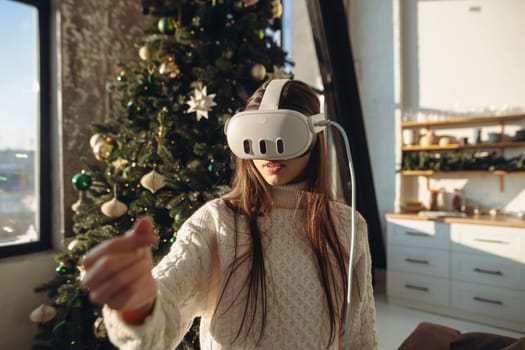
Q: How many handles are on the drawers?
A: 6